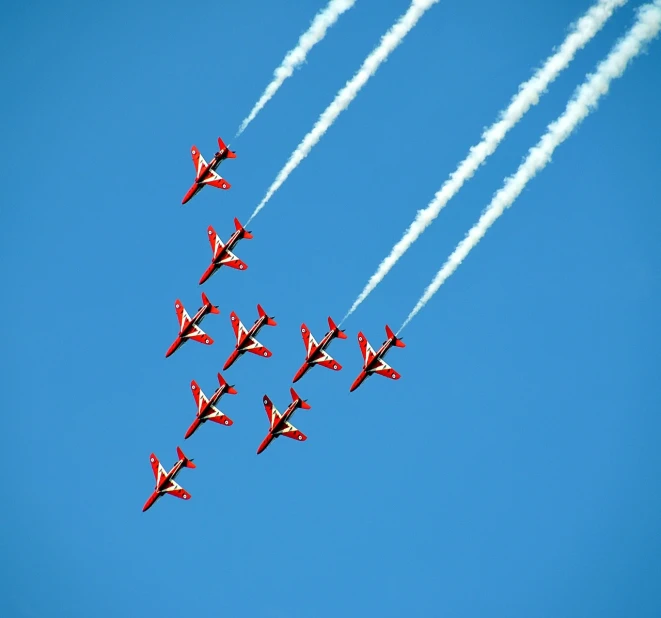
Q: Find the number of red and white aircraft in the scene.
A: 9